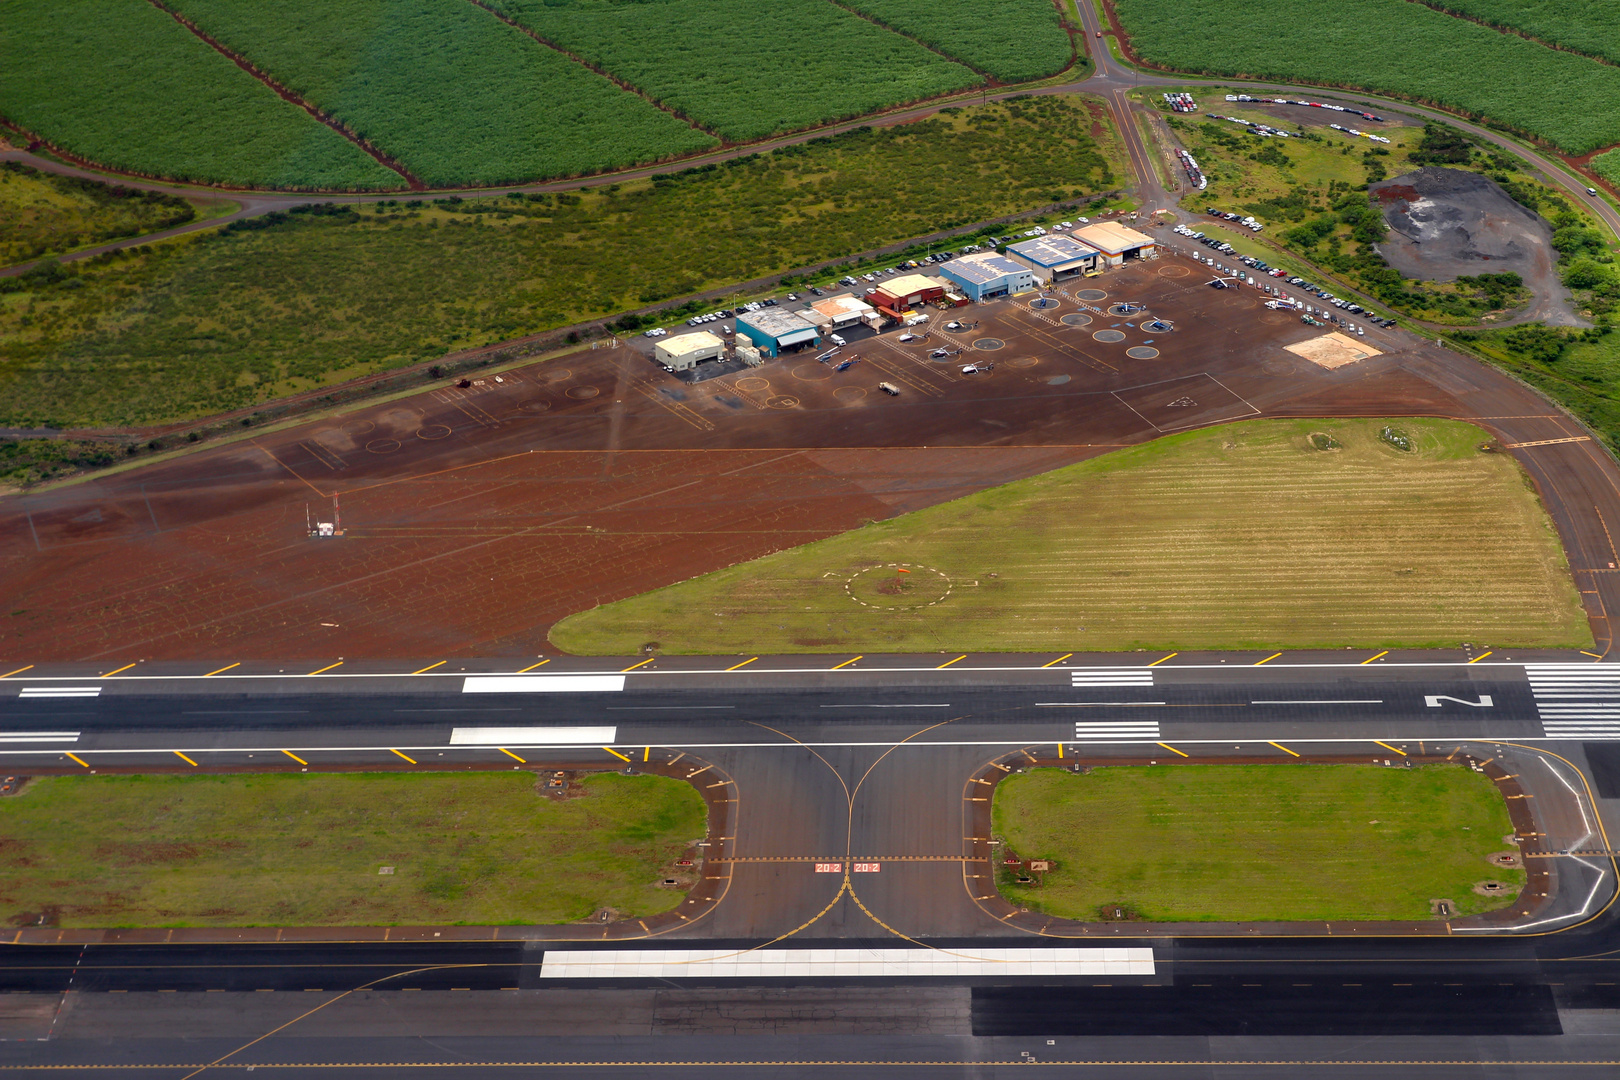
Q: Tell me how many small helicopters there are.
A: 12